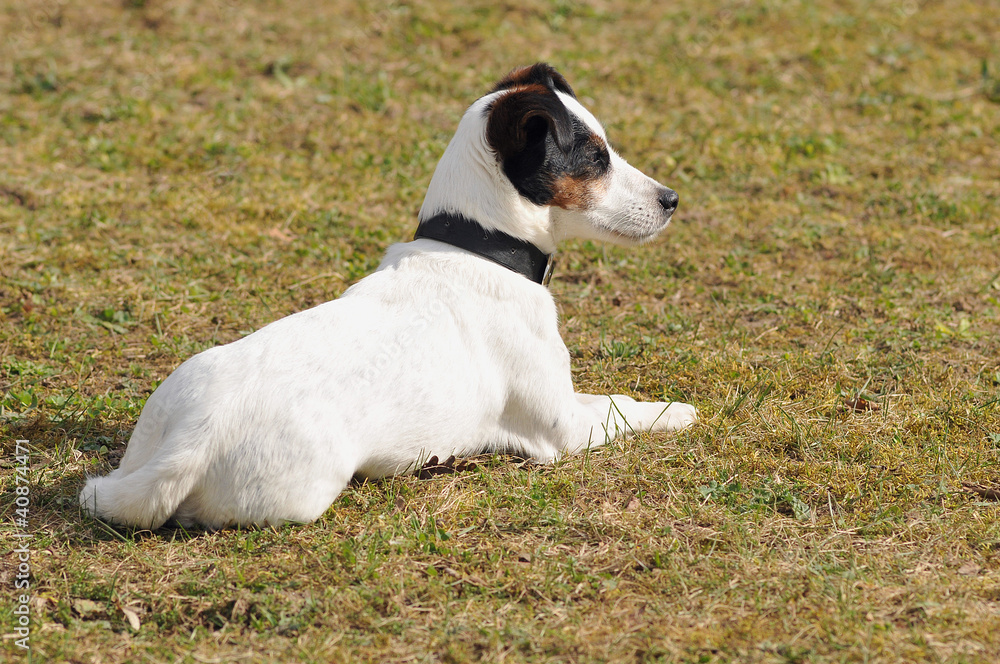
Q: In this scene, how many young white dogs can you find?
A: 1